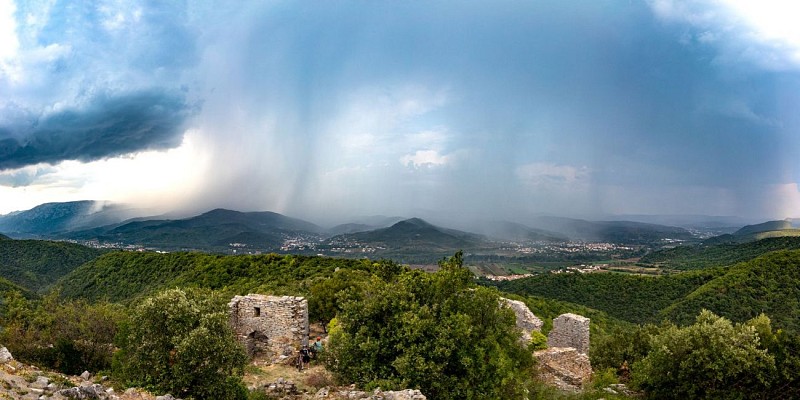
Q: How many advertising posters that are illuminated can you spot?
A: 0